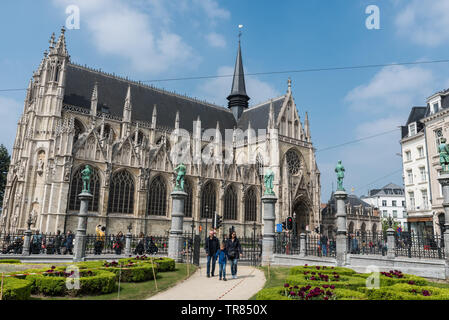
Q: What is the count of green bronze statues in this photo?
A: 5